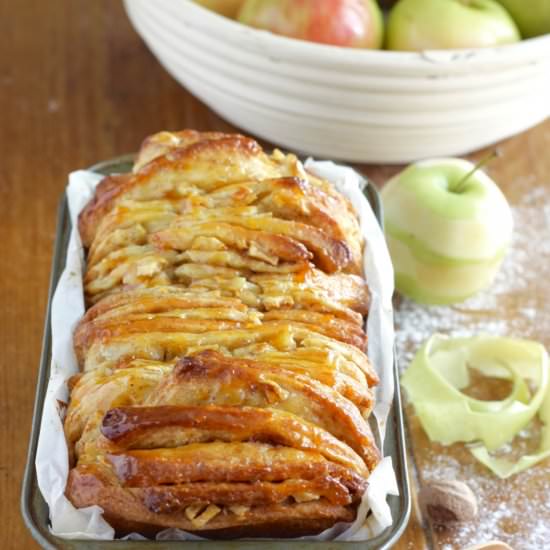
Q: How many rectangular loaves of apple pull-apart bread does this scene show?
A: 1